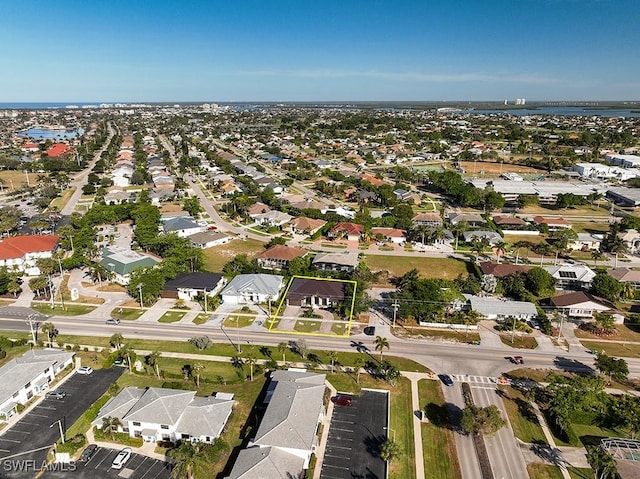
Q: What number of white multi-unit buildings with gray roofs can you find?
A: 3